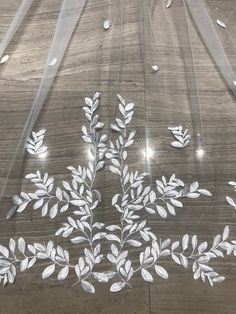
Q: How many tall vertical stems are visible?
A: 2